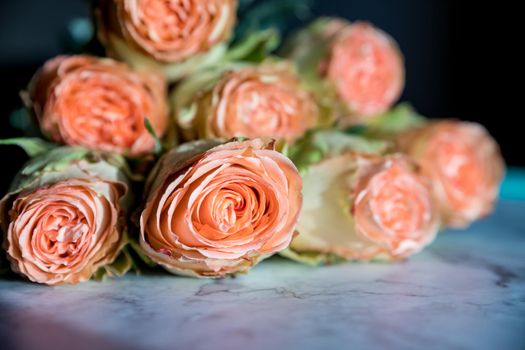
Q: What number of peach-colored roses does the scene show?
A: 8